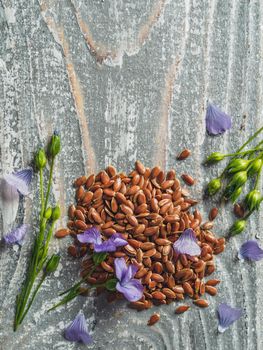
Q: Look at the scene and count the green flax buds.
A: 13